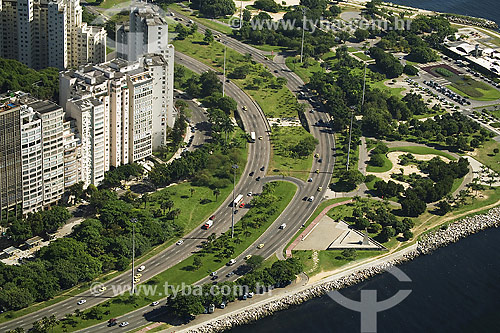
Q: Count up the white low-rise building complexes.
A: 1